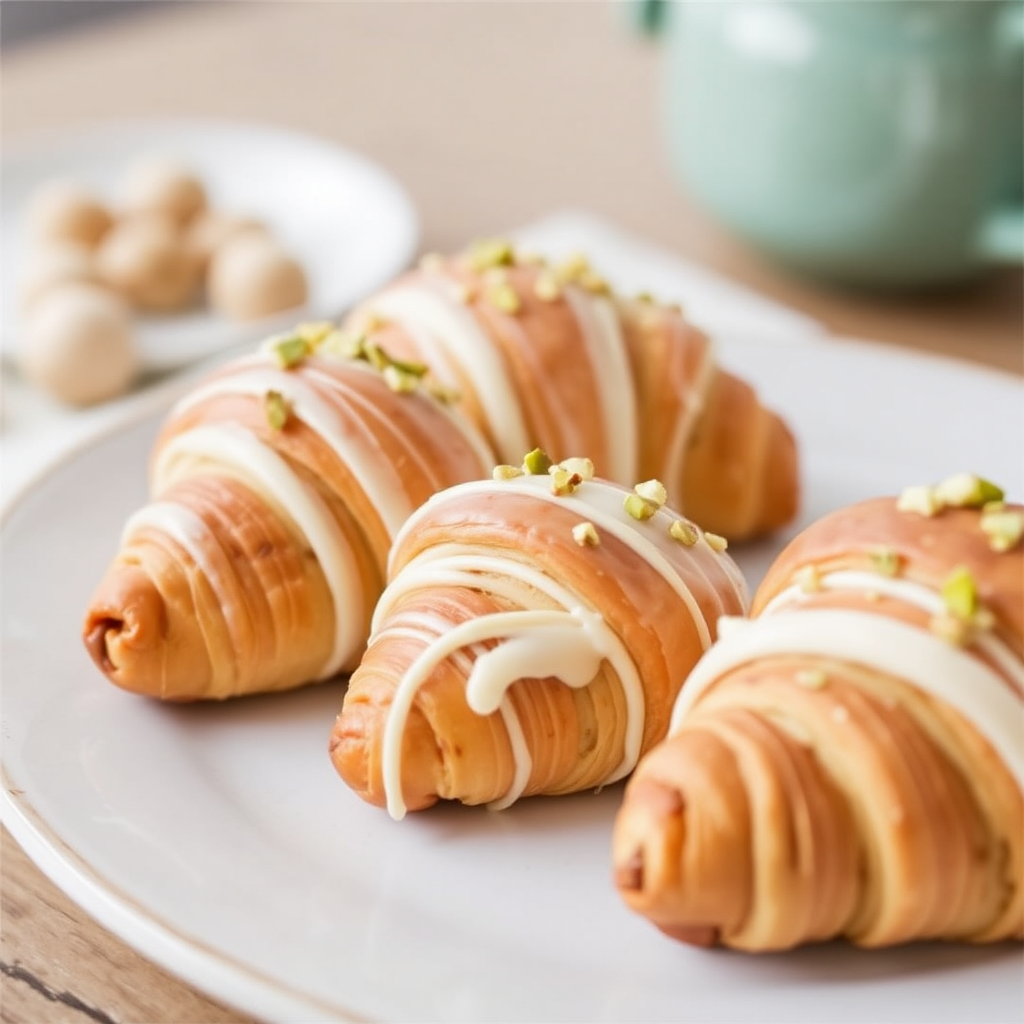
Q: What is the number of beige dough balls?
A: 7